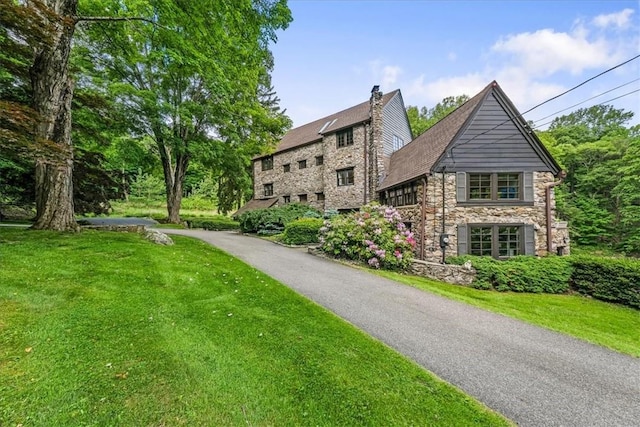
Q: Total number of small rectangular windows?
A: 6